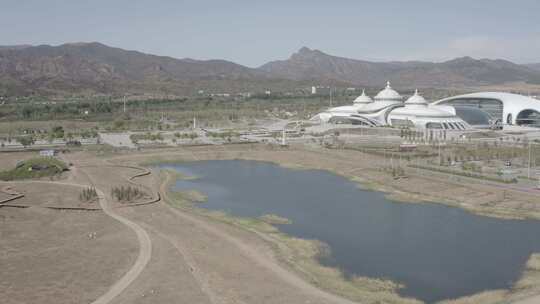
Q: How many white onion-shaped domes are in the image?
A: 3